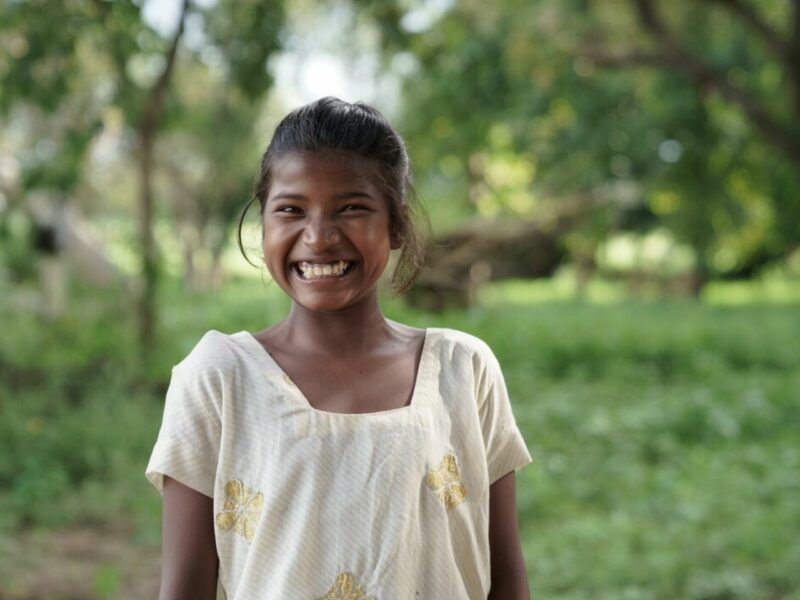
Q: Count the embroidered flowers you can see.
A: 3